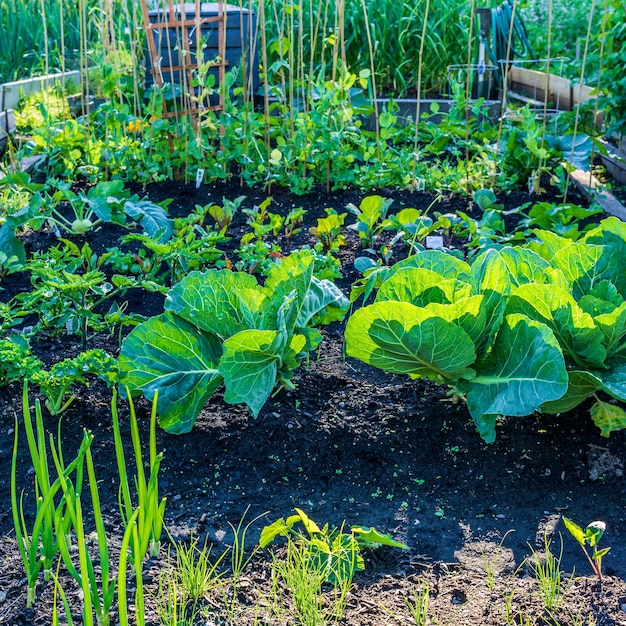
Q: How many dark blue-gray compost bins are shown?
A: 1